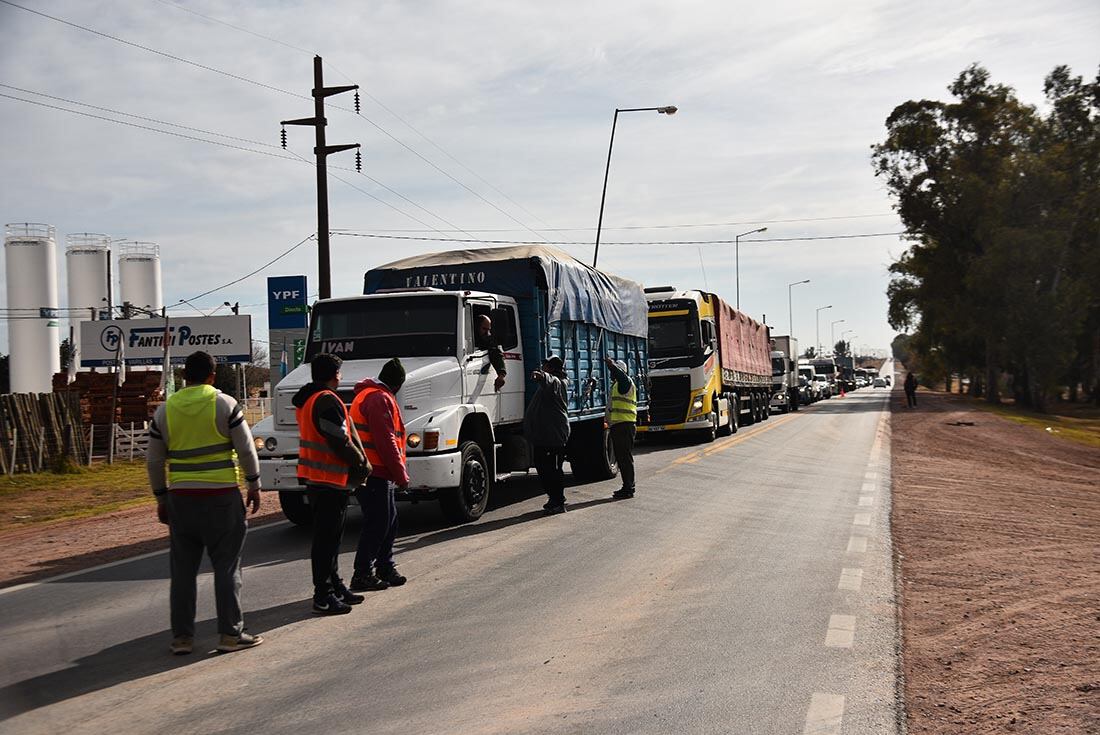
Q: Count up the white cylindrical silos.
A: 3